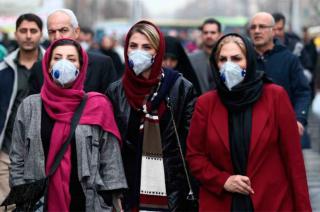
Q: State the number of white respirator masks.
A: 3